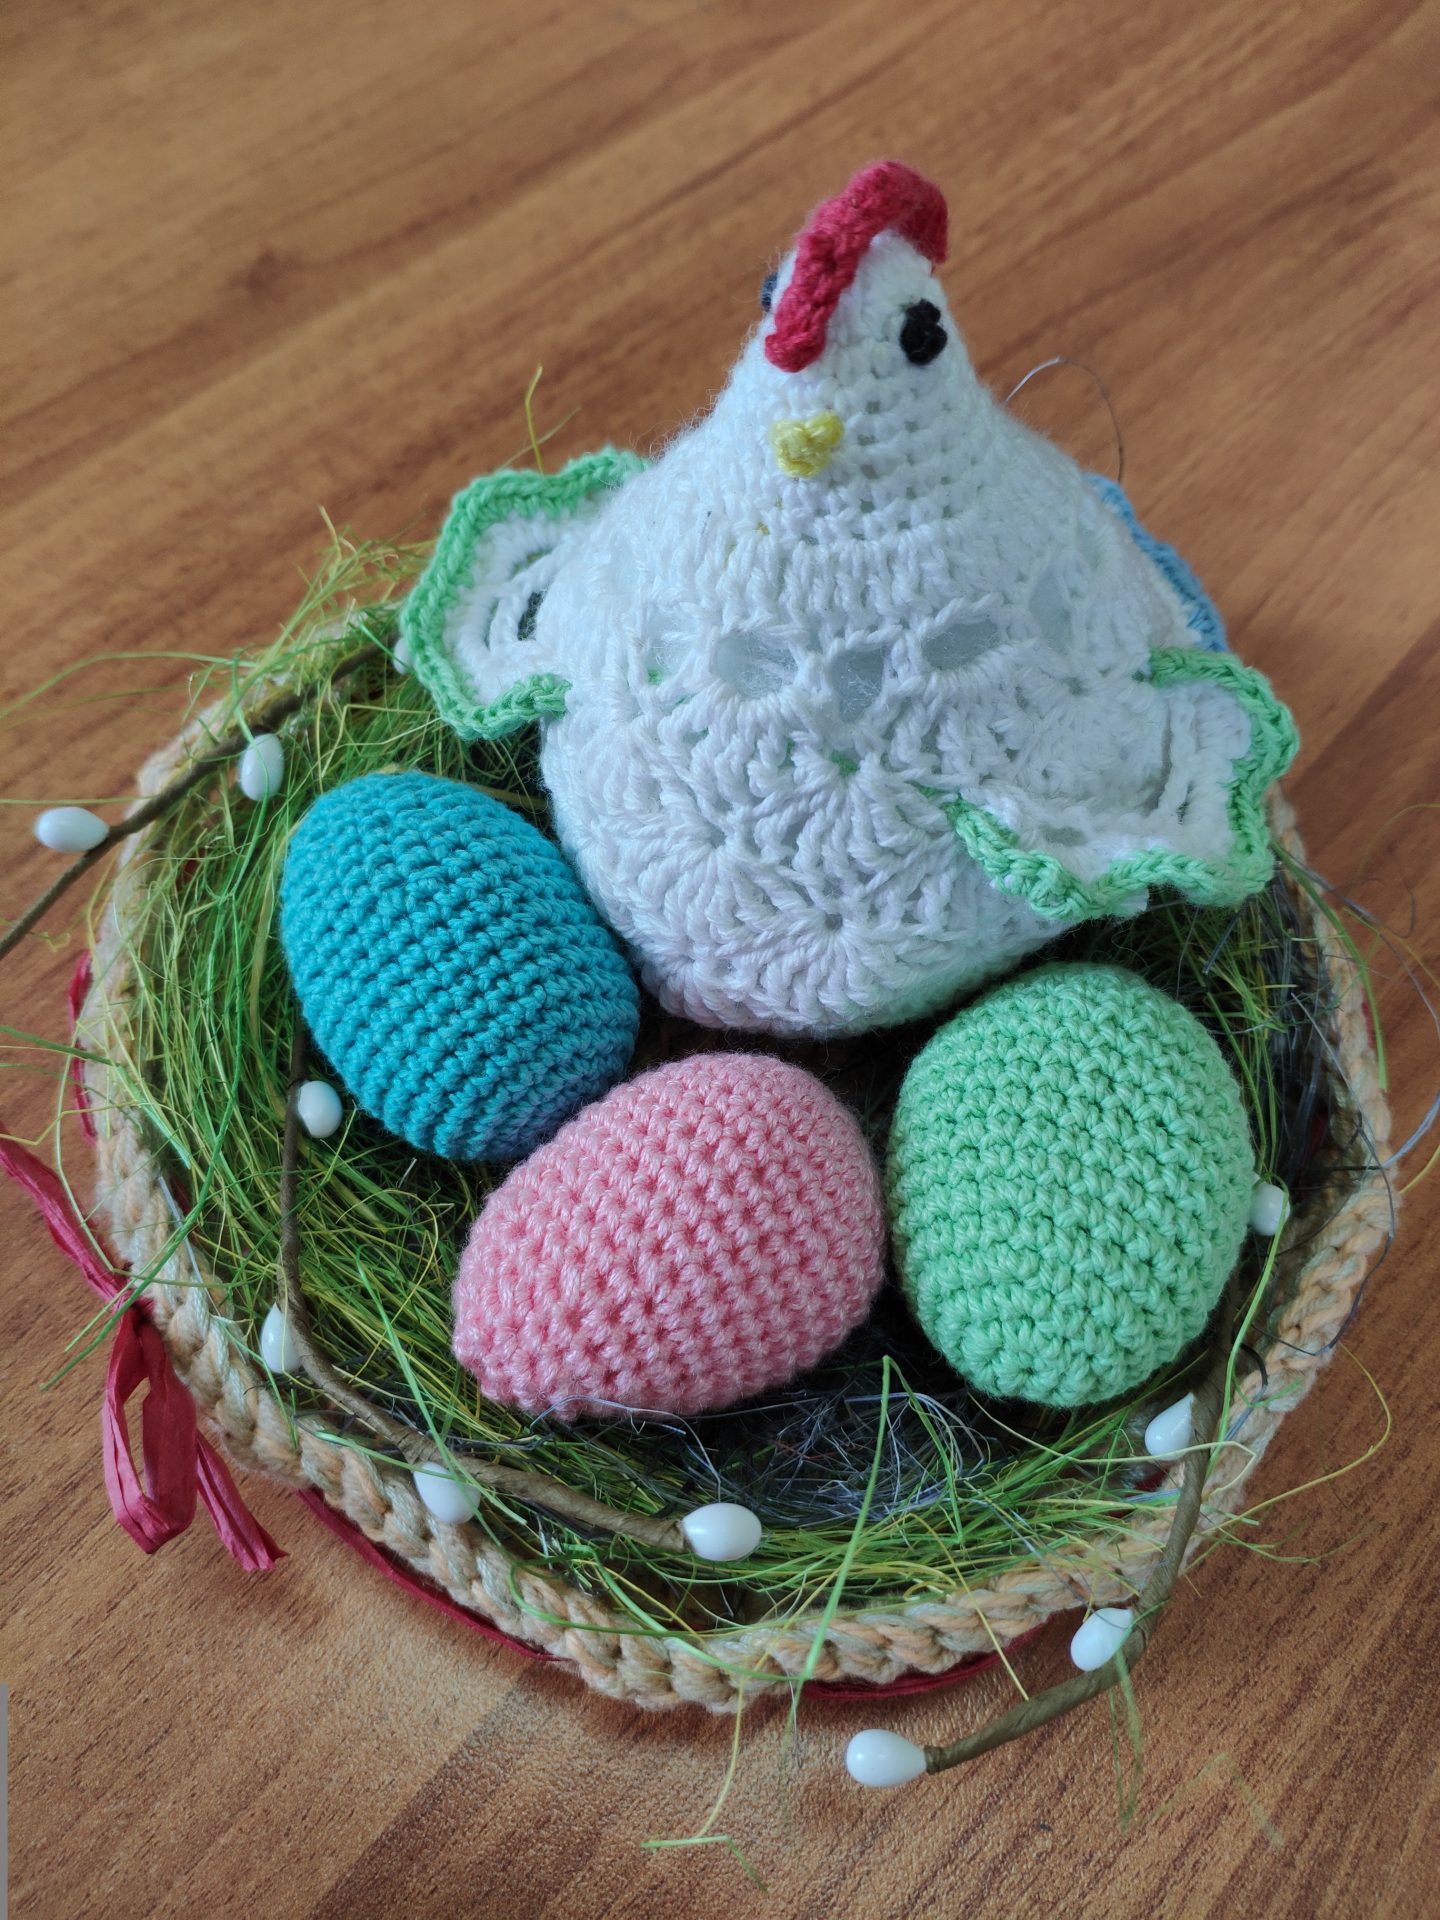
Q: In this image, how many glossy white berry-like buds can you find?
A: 11